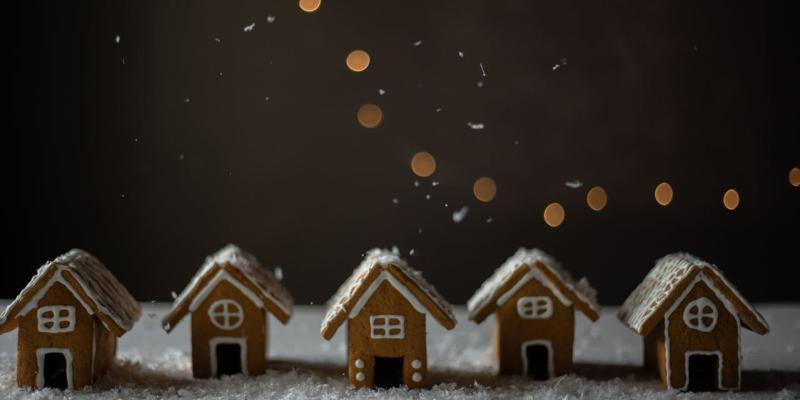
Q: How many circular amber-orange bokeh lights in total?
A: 10